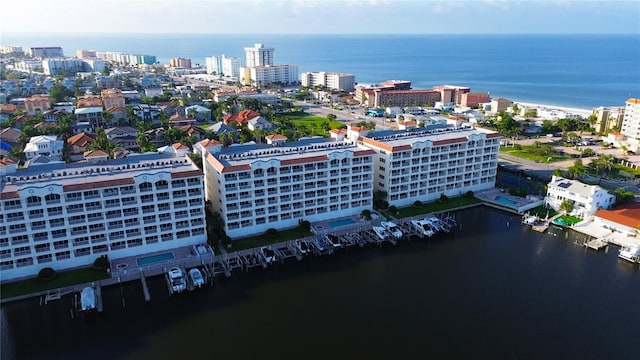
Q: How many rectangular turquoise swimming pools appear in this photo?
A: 3